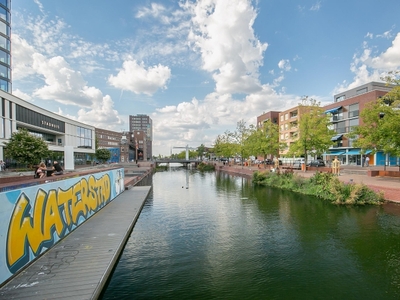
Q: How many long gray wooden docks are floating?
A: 1